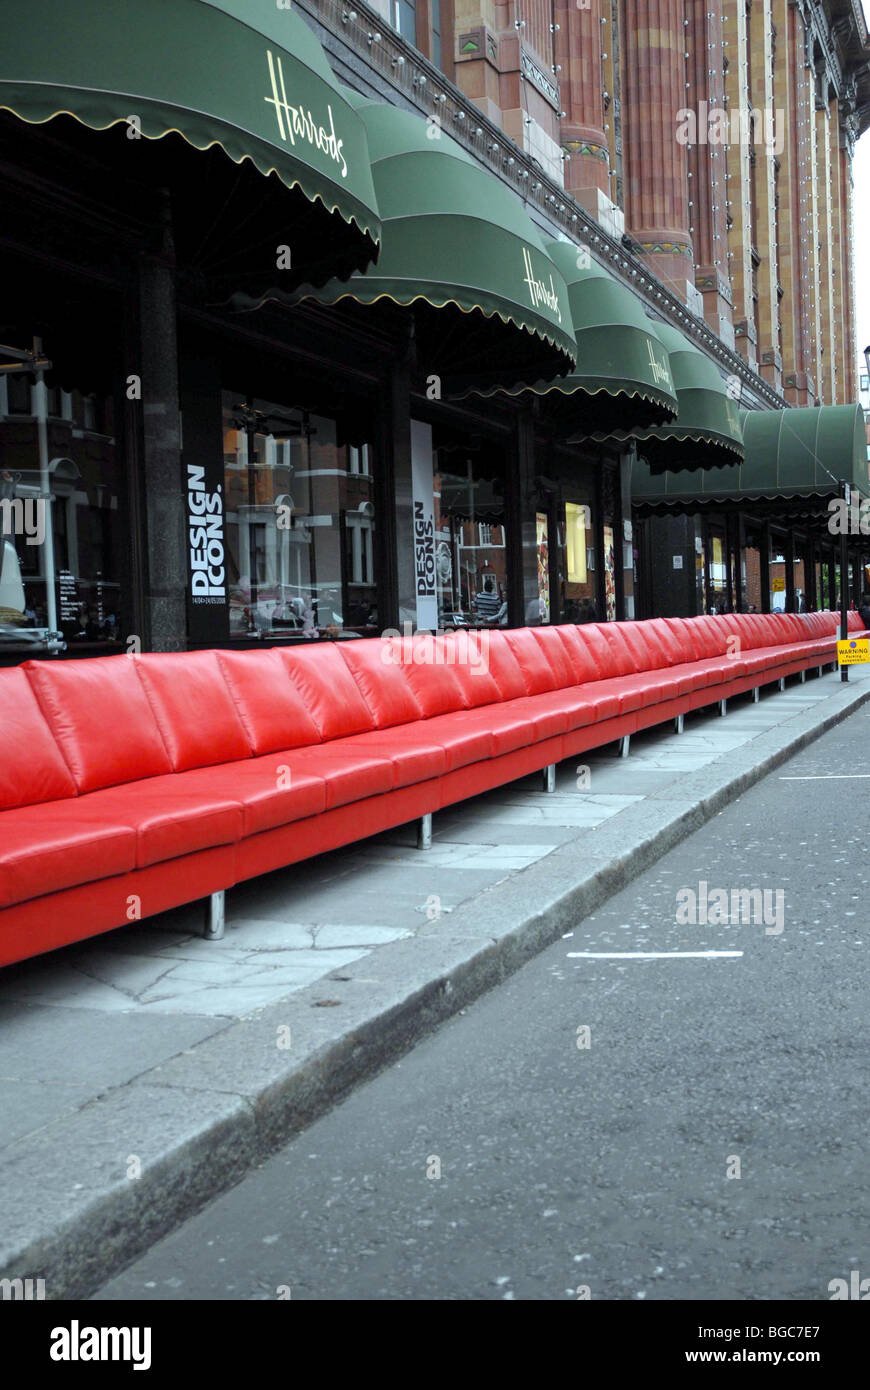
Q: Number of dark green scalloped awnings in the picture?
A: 5